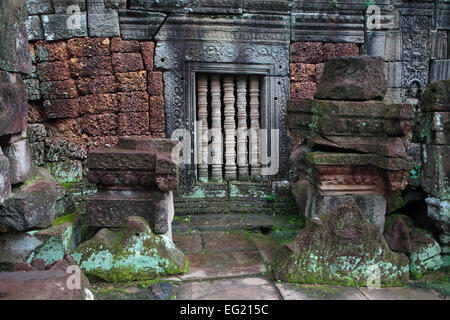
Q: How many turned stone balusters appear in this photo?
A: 5